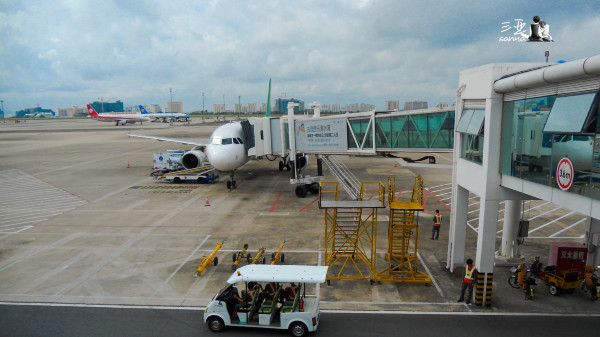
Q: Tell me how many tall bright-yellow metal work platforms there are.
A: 2